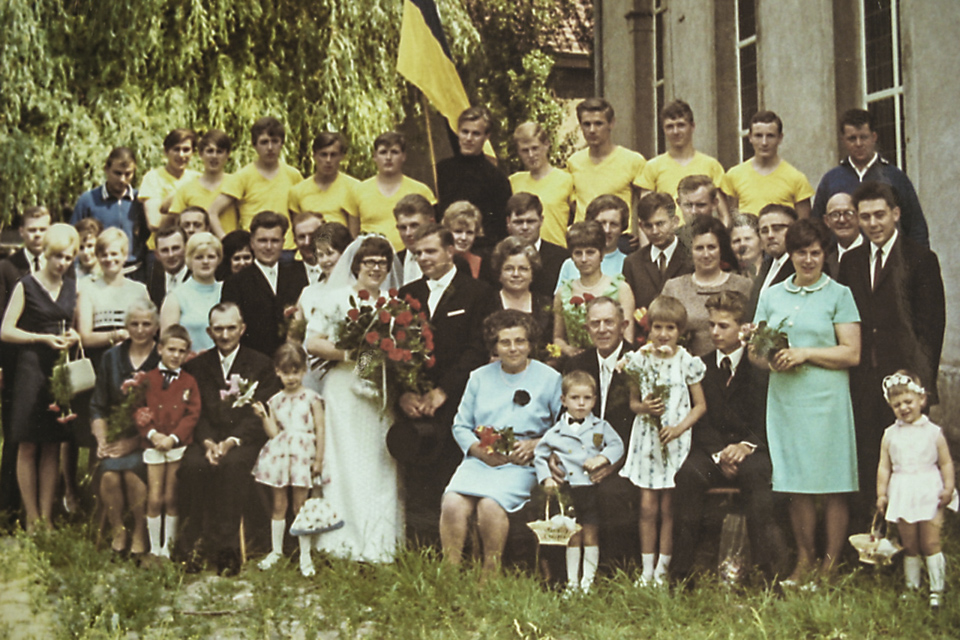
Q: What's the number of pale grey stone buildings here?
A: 1